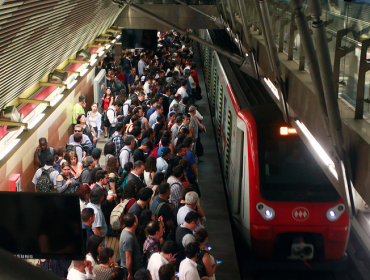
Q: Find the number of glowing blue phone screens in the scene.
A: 3